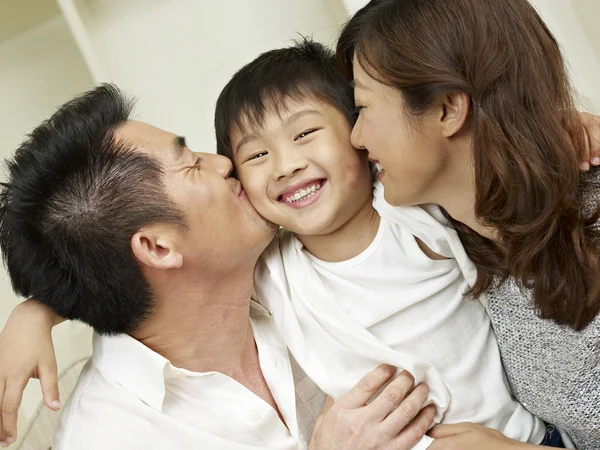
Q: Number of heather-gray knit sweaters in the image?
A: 1